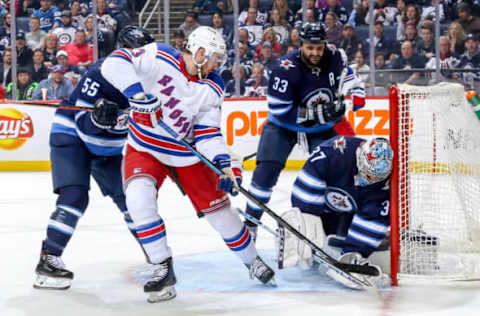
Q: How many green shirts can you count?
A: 1